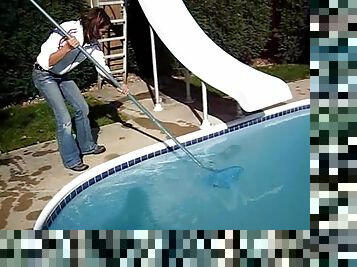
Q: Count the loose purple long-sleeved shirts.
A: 0